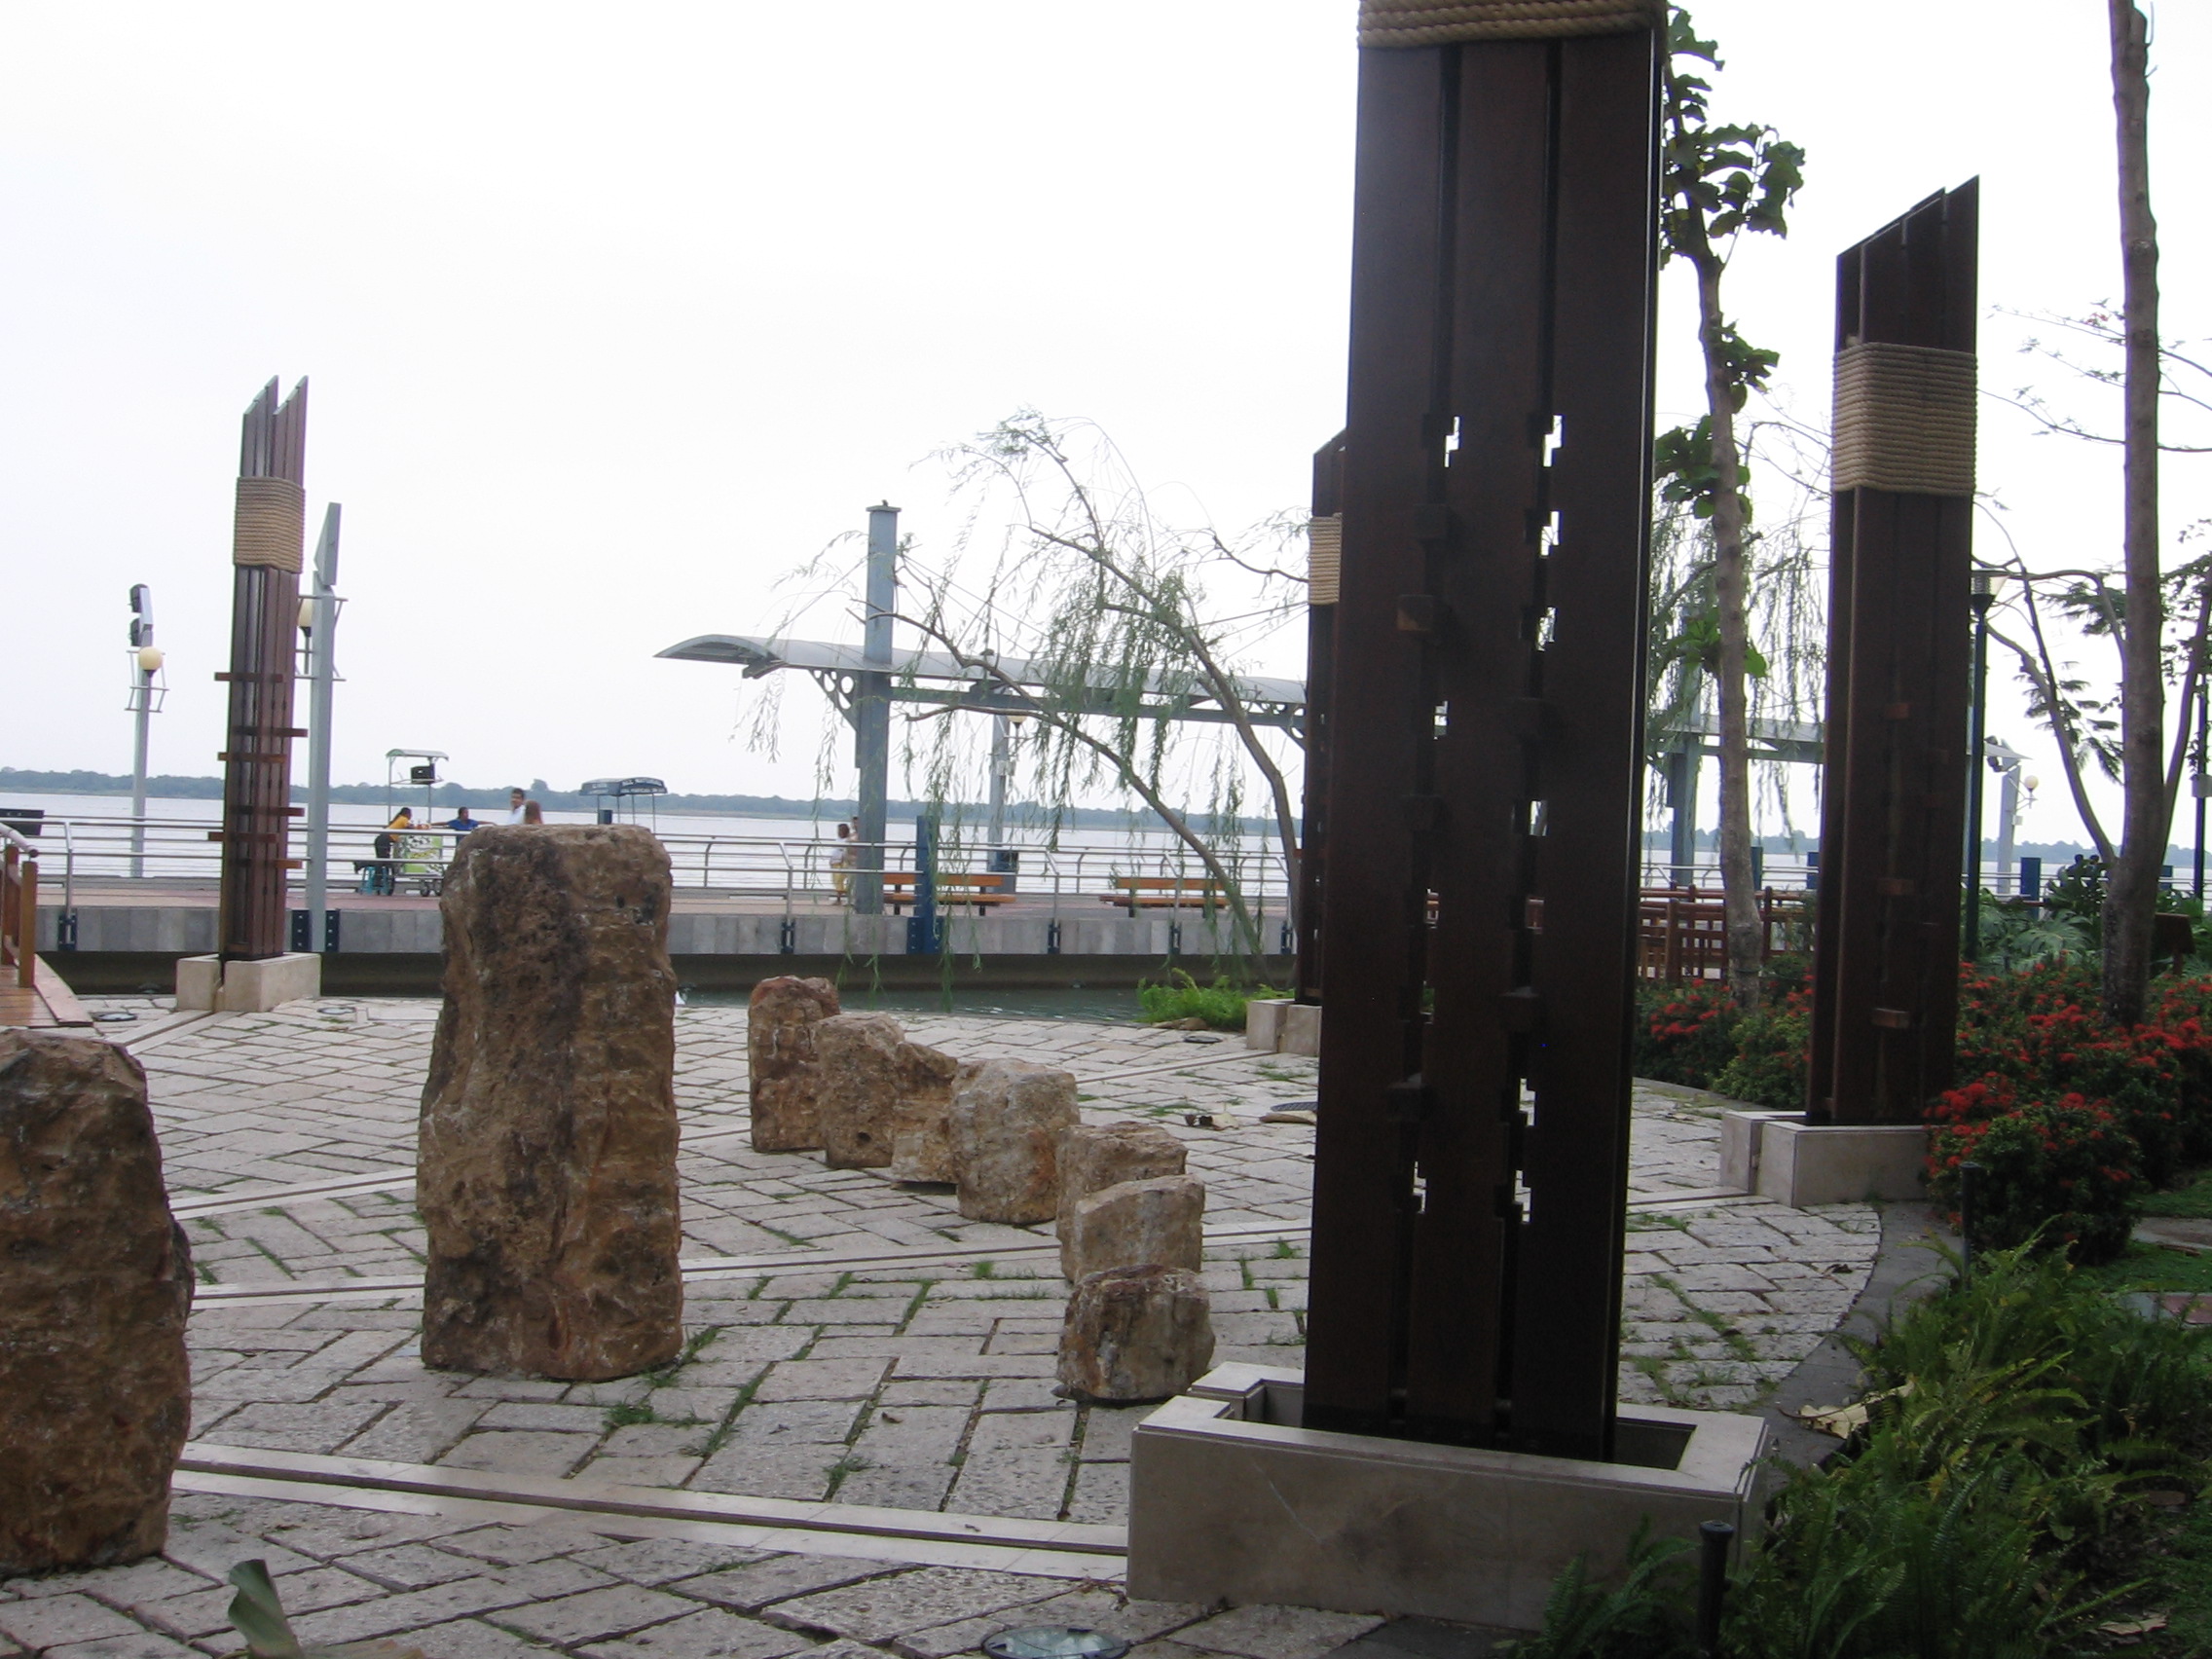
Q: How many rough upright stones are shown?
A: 9